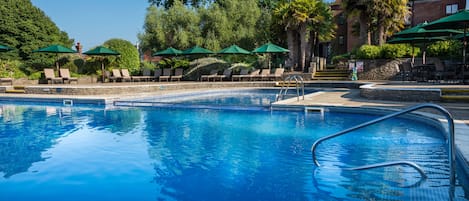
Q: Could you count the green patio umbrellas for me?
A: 11